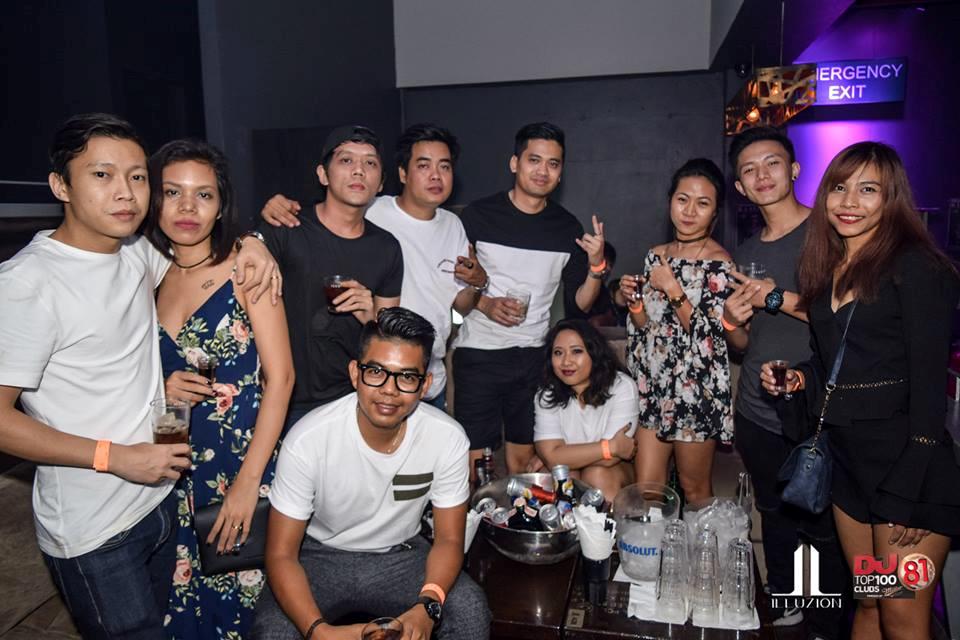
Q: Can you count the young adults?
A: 10